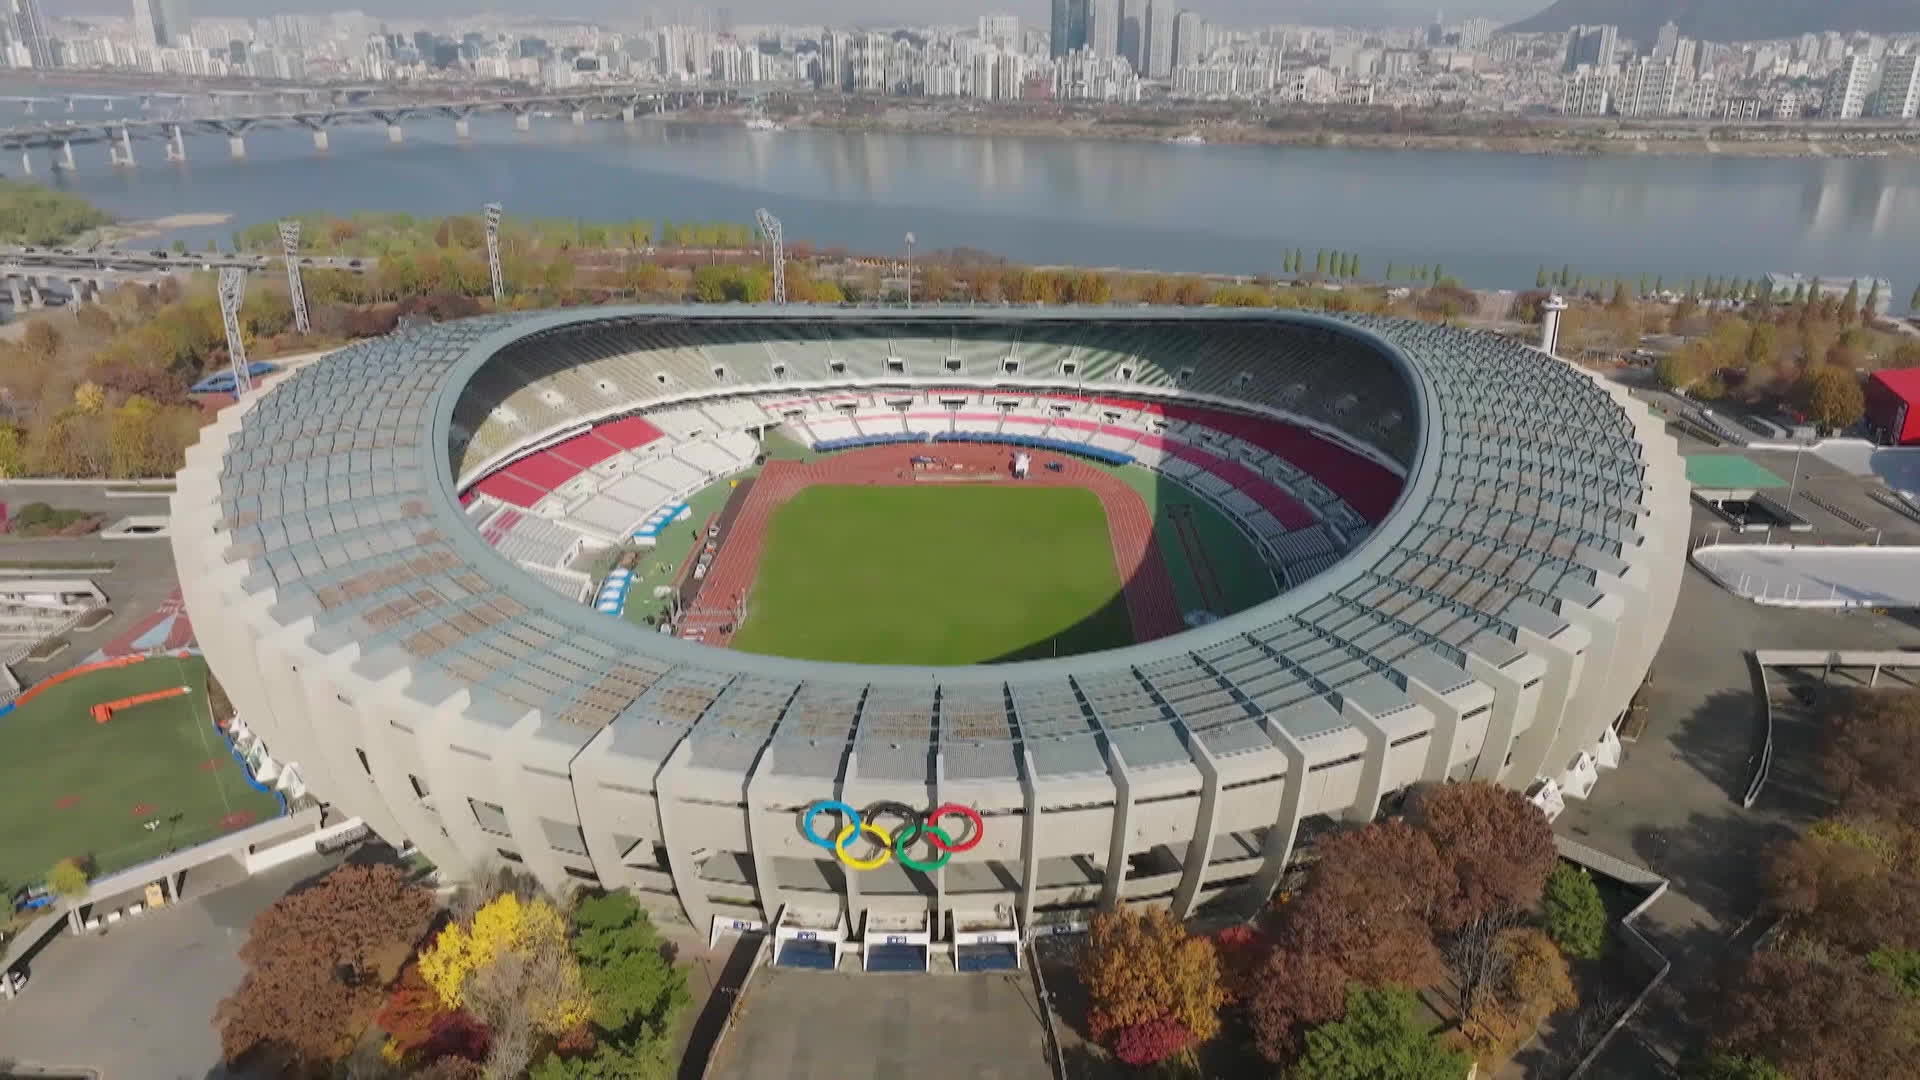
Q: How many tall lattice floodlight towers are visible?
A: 4